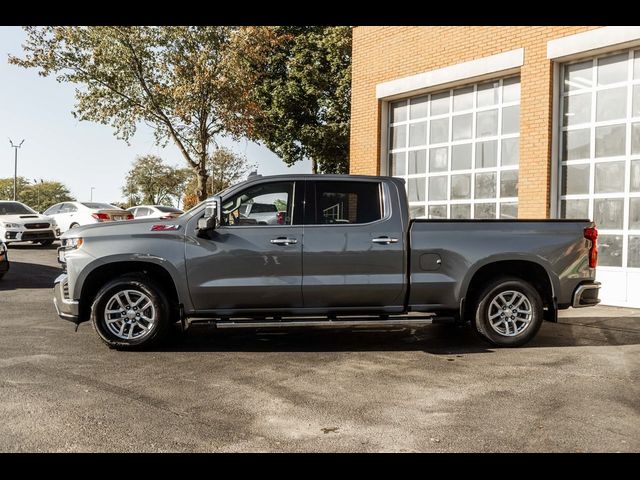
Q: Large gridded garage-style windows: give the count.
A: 2